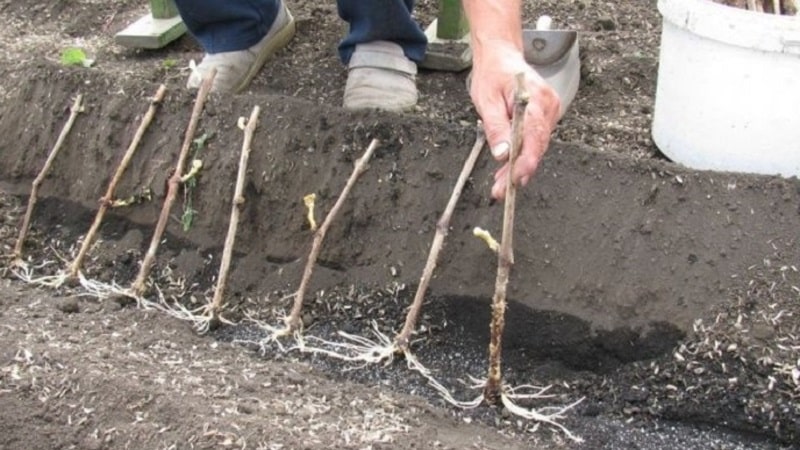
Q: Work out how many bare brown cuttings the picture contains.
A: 7